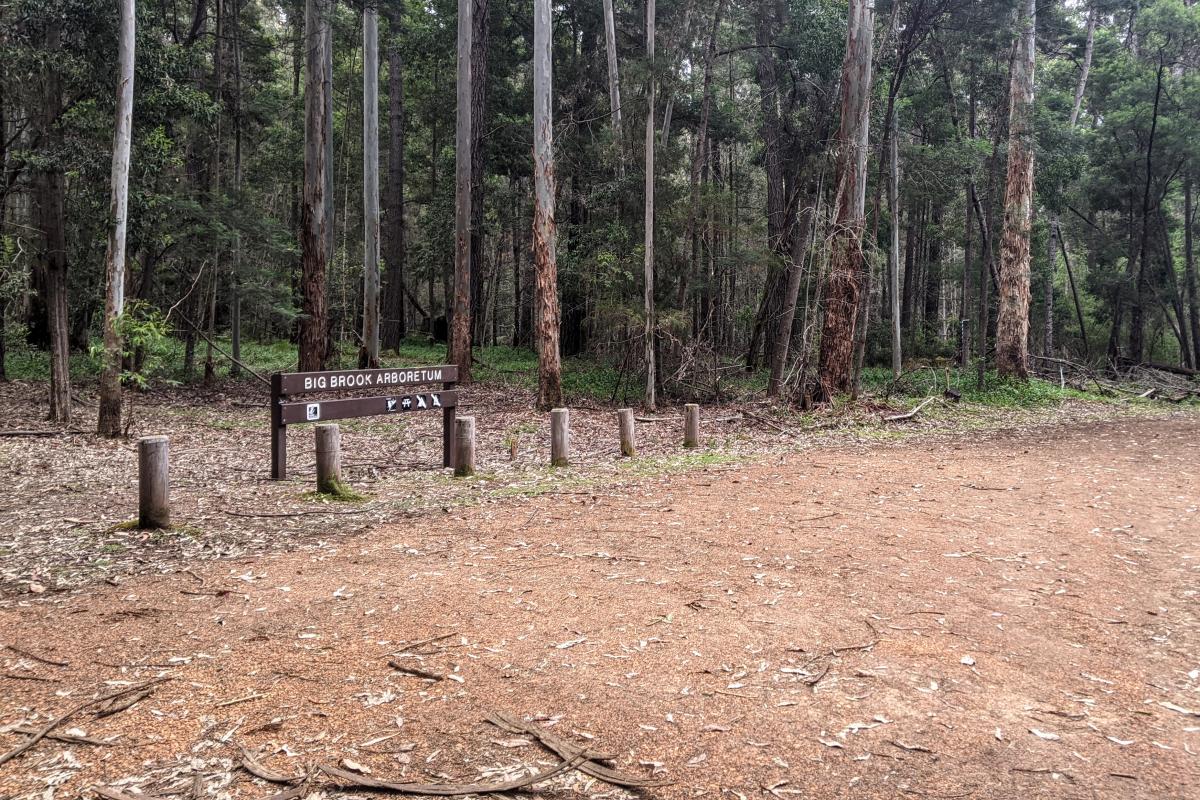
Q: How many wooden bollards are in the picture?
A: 6